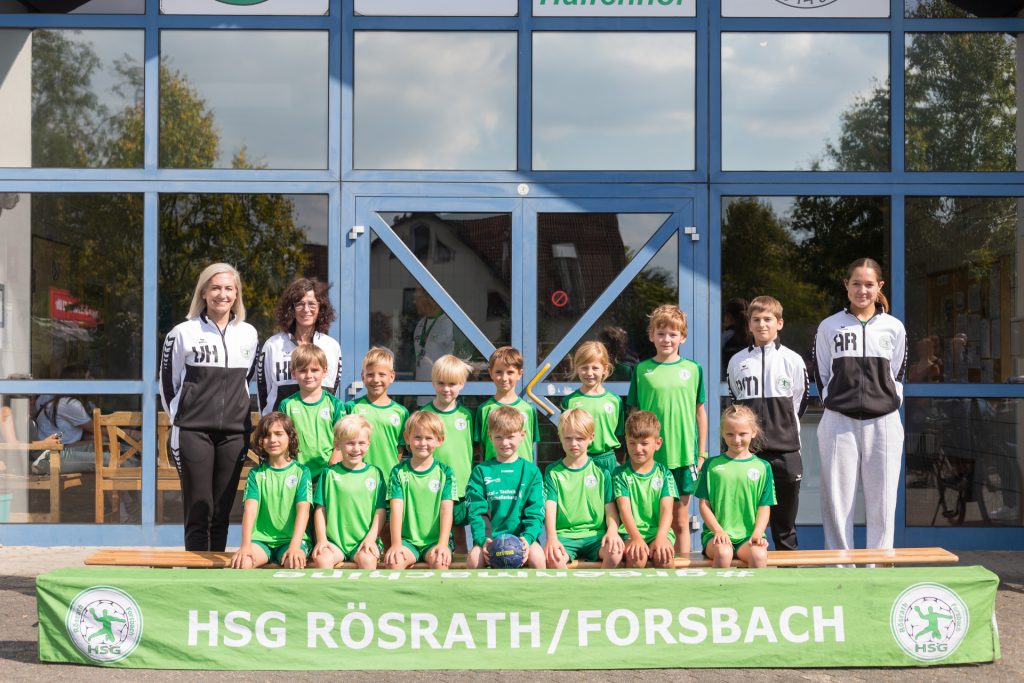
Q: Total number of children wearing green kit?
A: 13